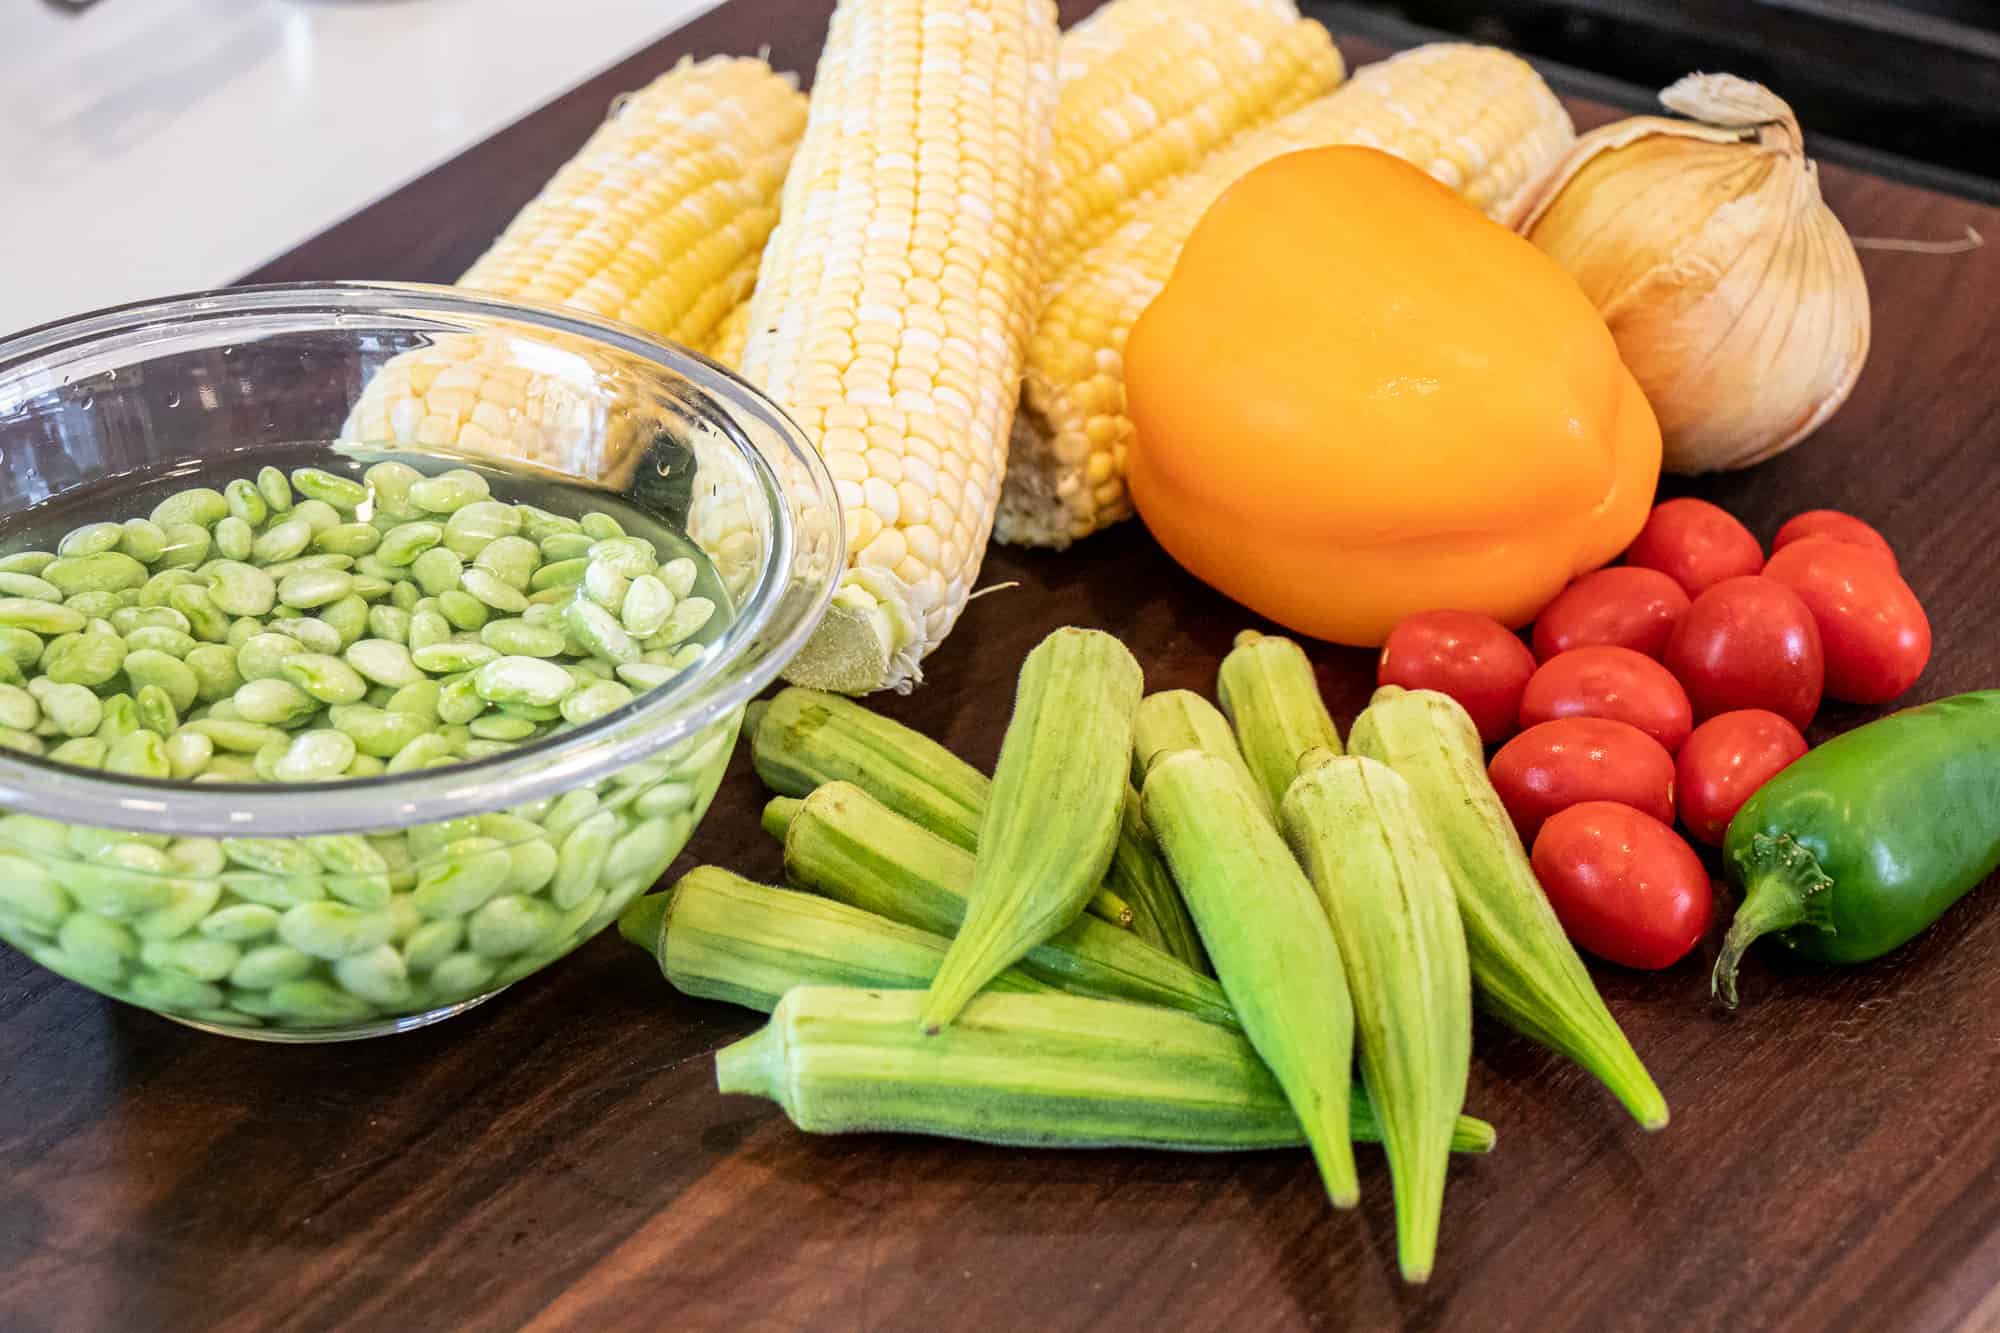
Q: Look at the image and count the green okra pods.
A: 11